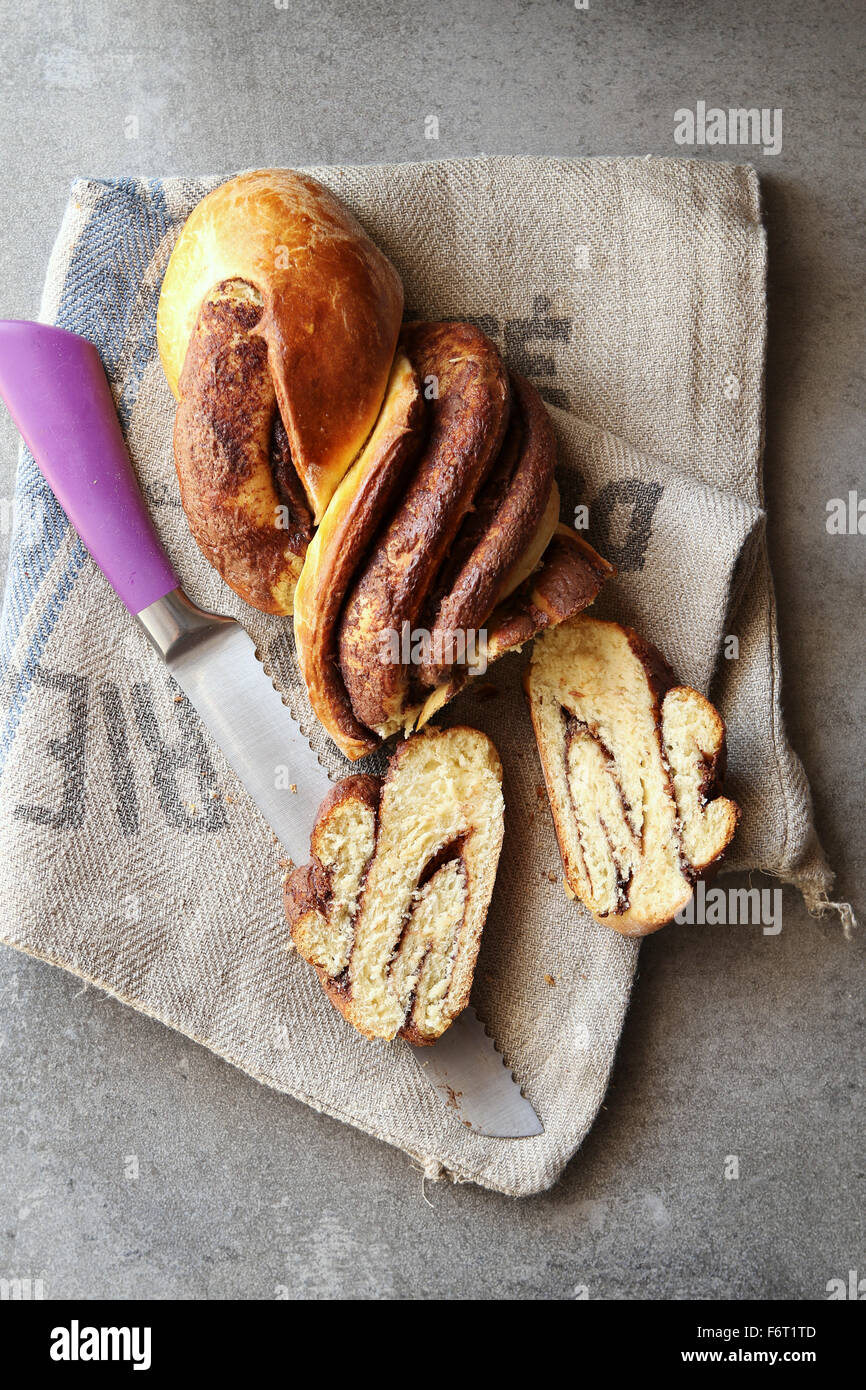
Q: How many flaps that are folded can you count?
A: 1